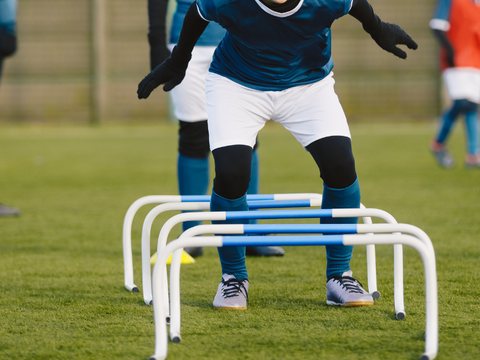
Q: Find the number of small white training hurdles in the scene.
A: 5